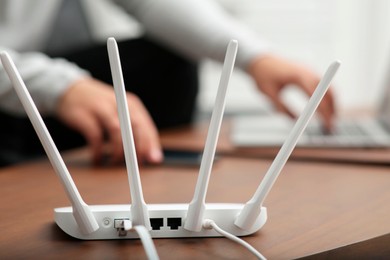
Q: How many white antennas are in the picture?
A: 4